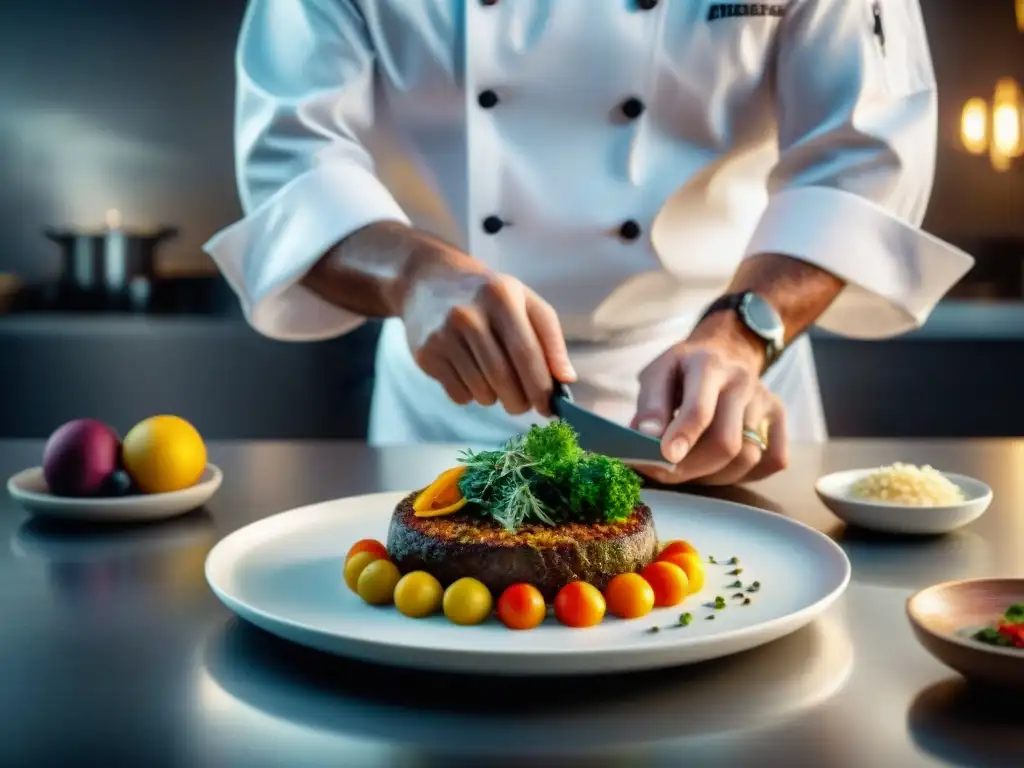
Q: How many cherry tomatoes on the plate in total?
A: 11